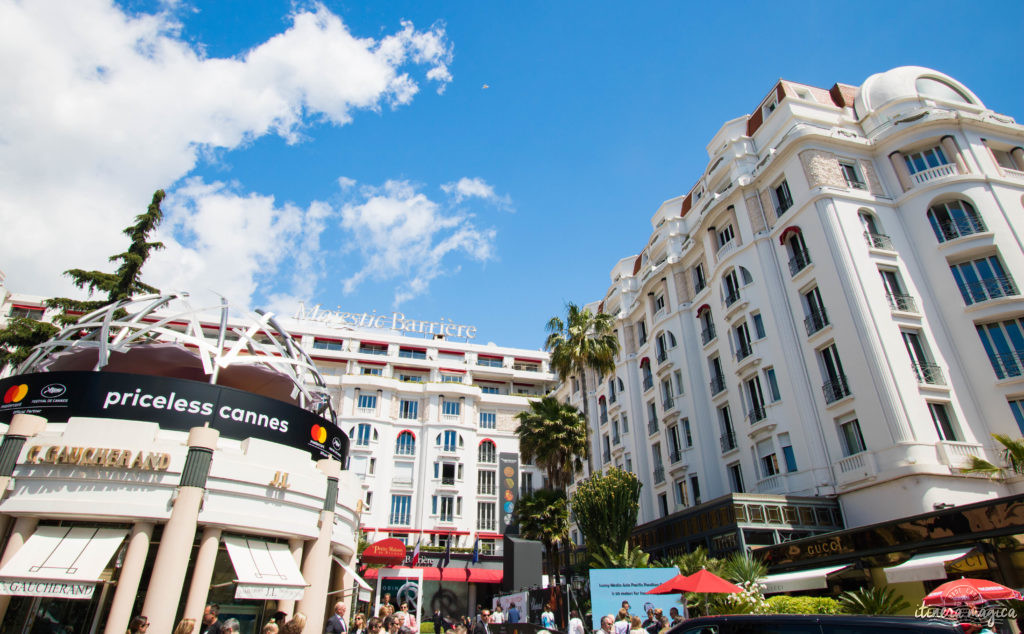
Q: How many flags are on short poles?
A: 3